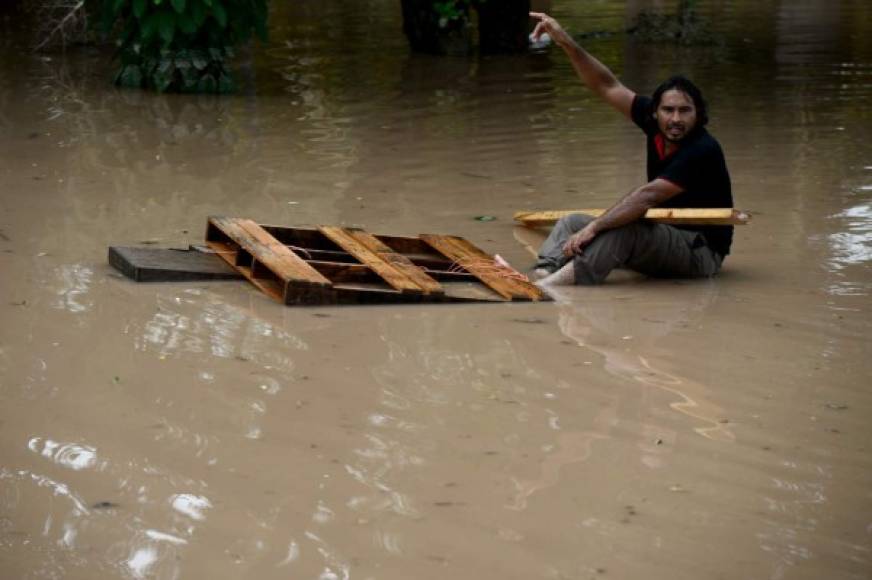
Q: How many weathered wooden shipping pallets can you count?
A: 1